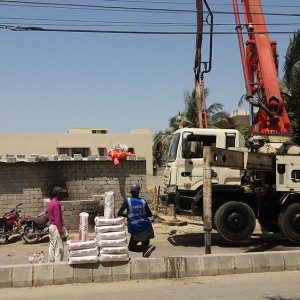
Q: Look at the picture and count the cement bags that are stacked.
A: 11